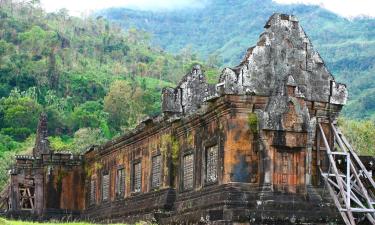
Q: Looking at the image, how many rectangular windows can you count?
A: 7